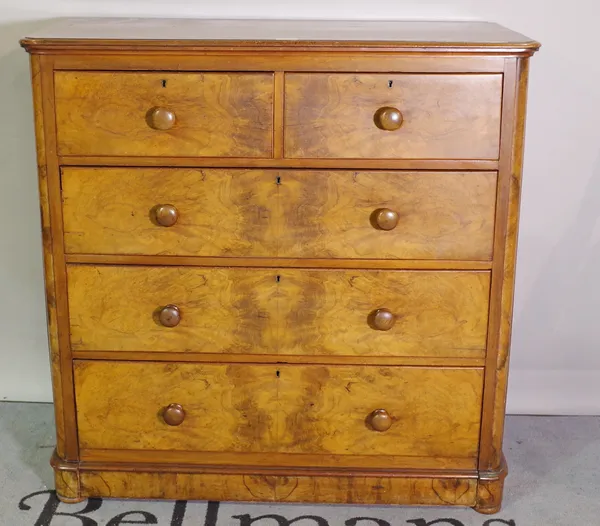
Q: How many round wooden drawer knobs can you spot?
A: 8